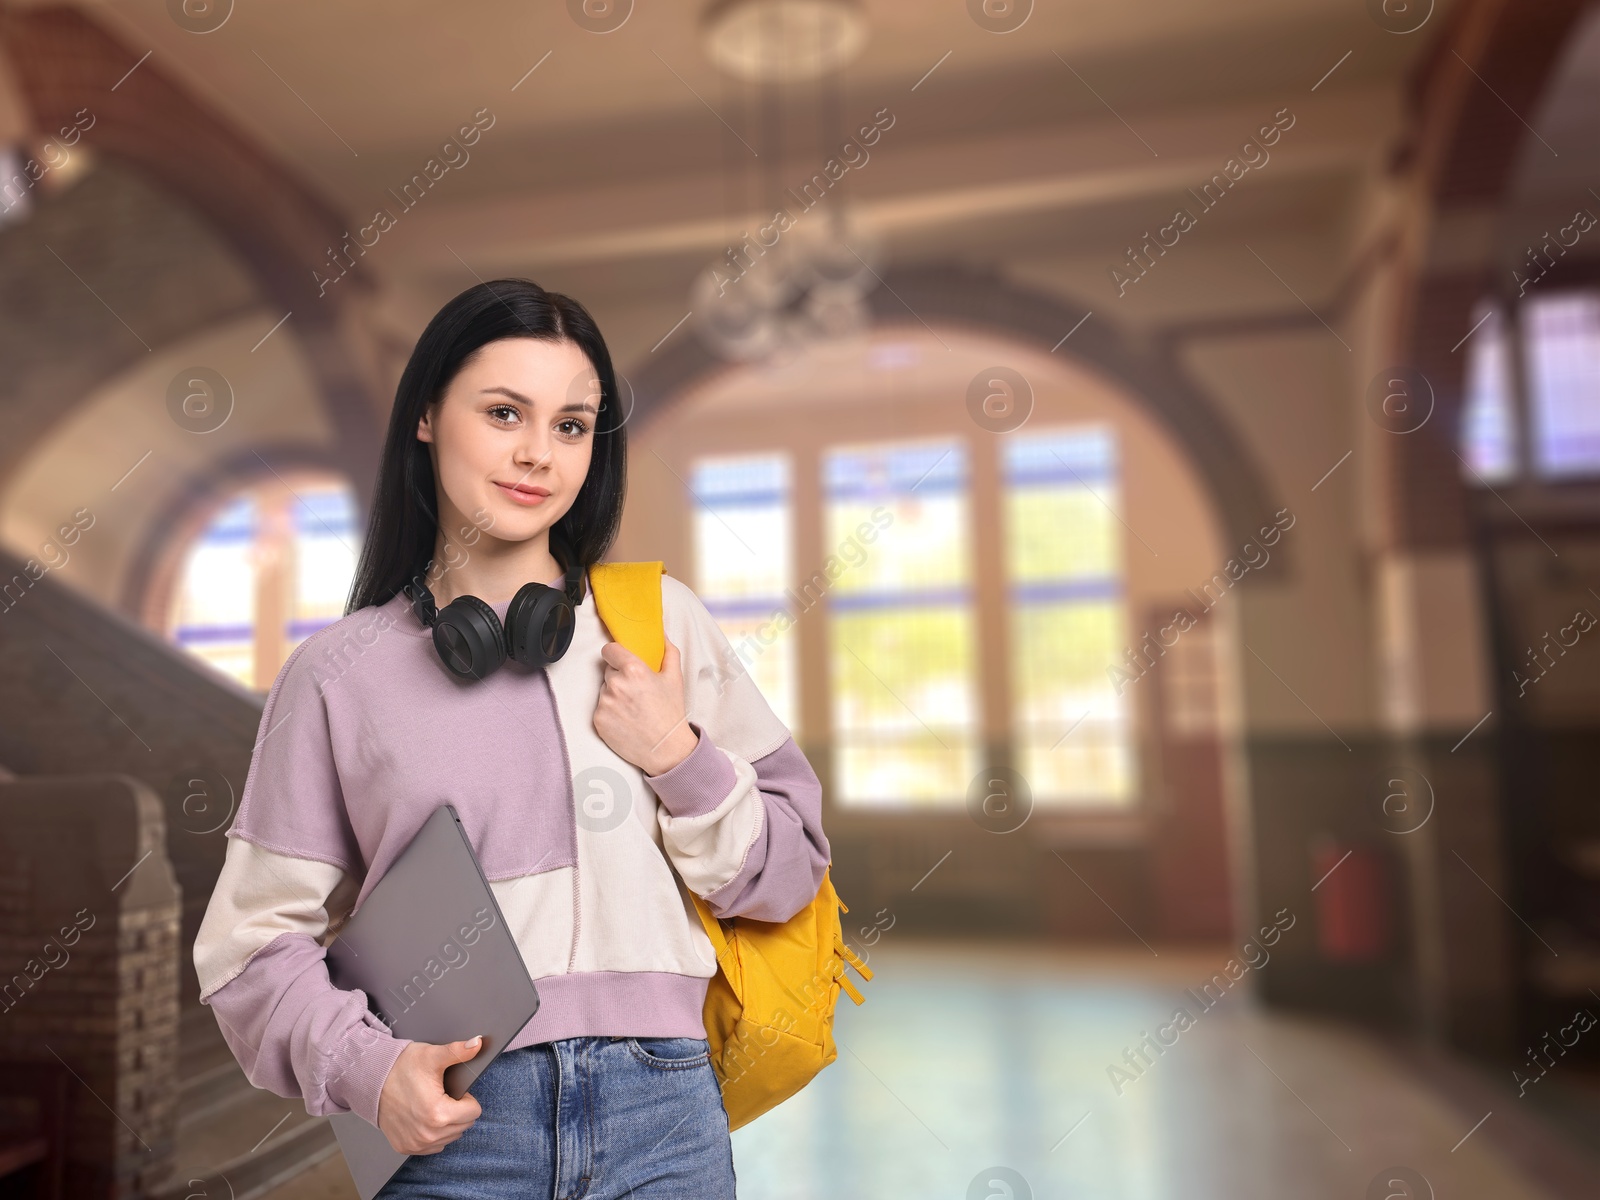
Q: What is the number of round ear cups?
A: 2